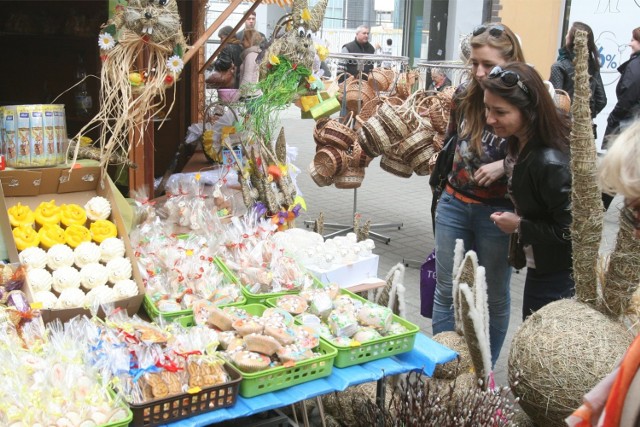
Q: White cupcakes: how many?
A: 13